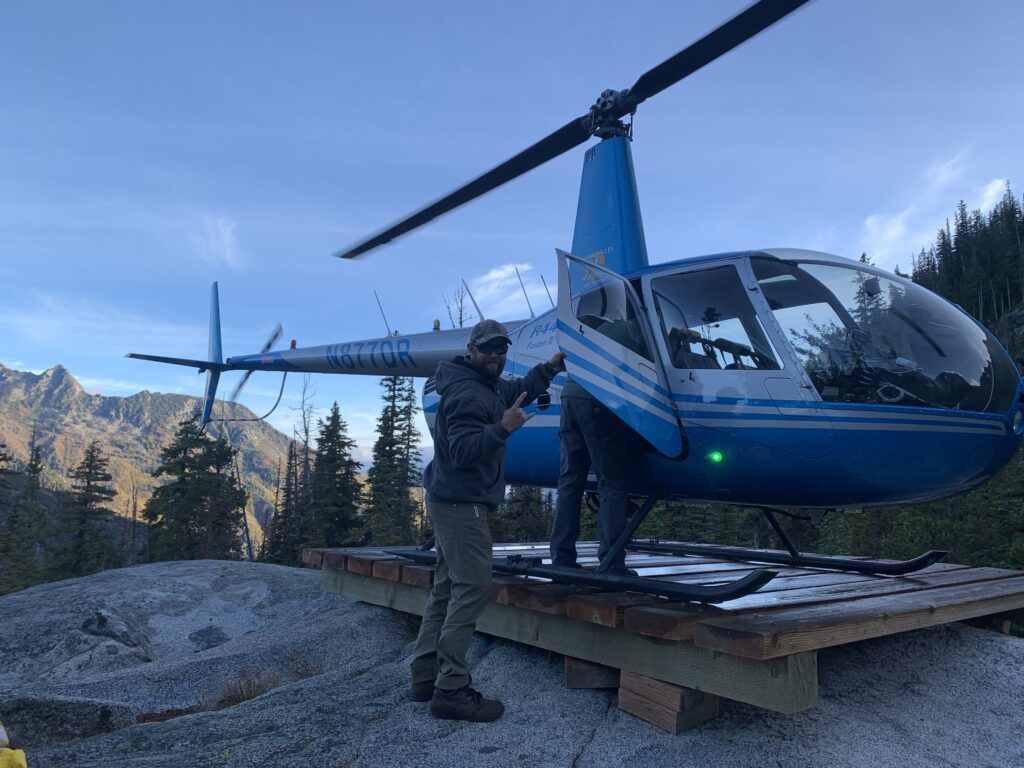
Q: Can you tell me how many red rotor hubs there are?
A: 0